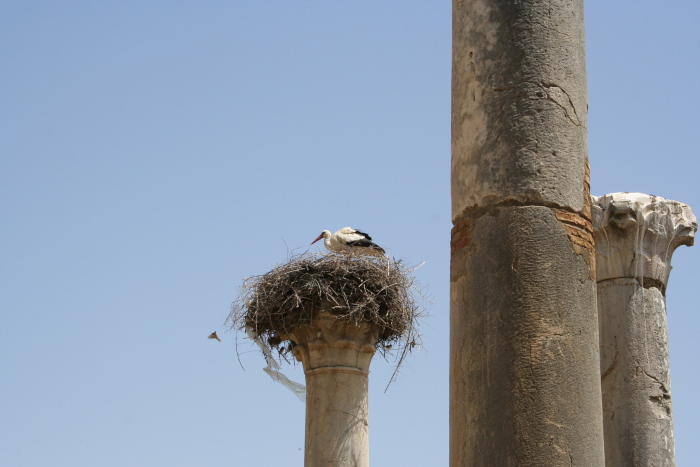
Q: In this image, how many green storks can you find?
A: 0